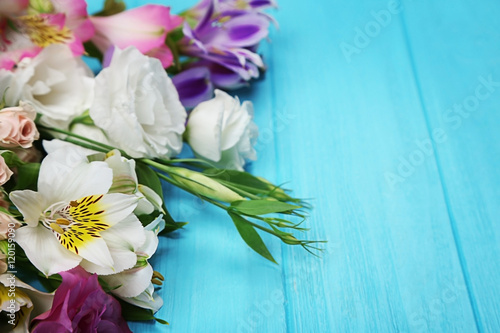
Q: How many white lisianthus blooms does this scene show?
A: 3